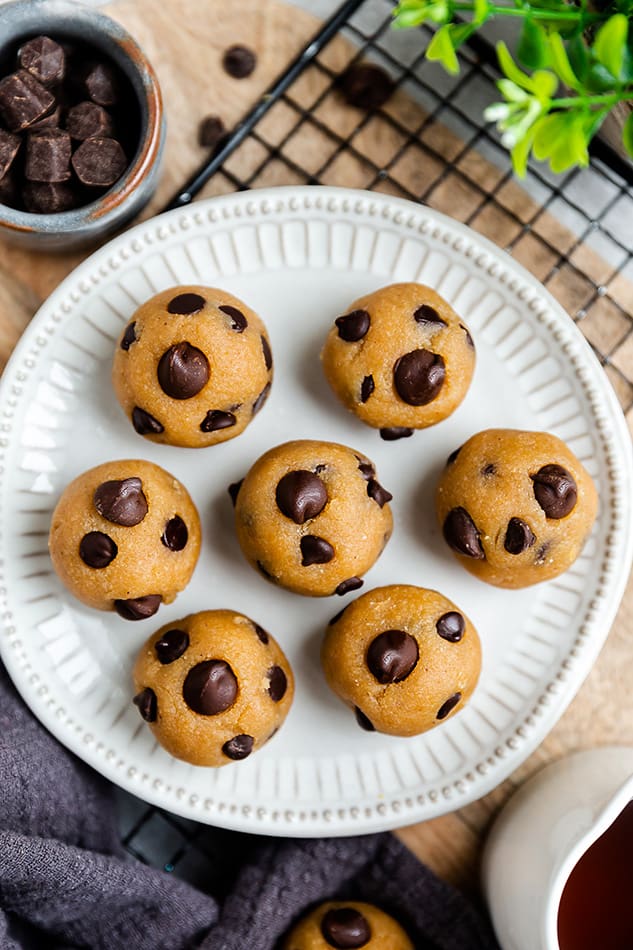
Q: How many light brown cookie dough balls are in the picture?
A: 8